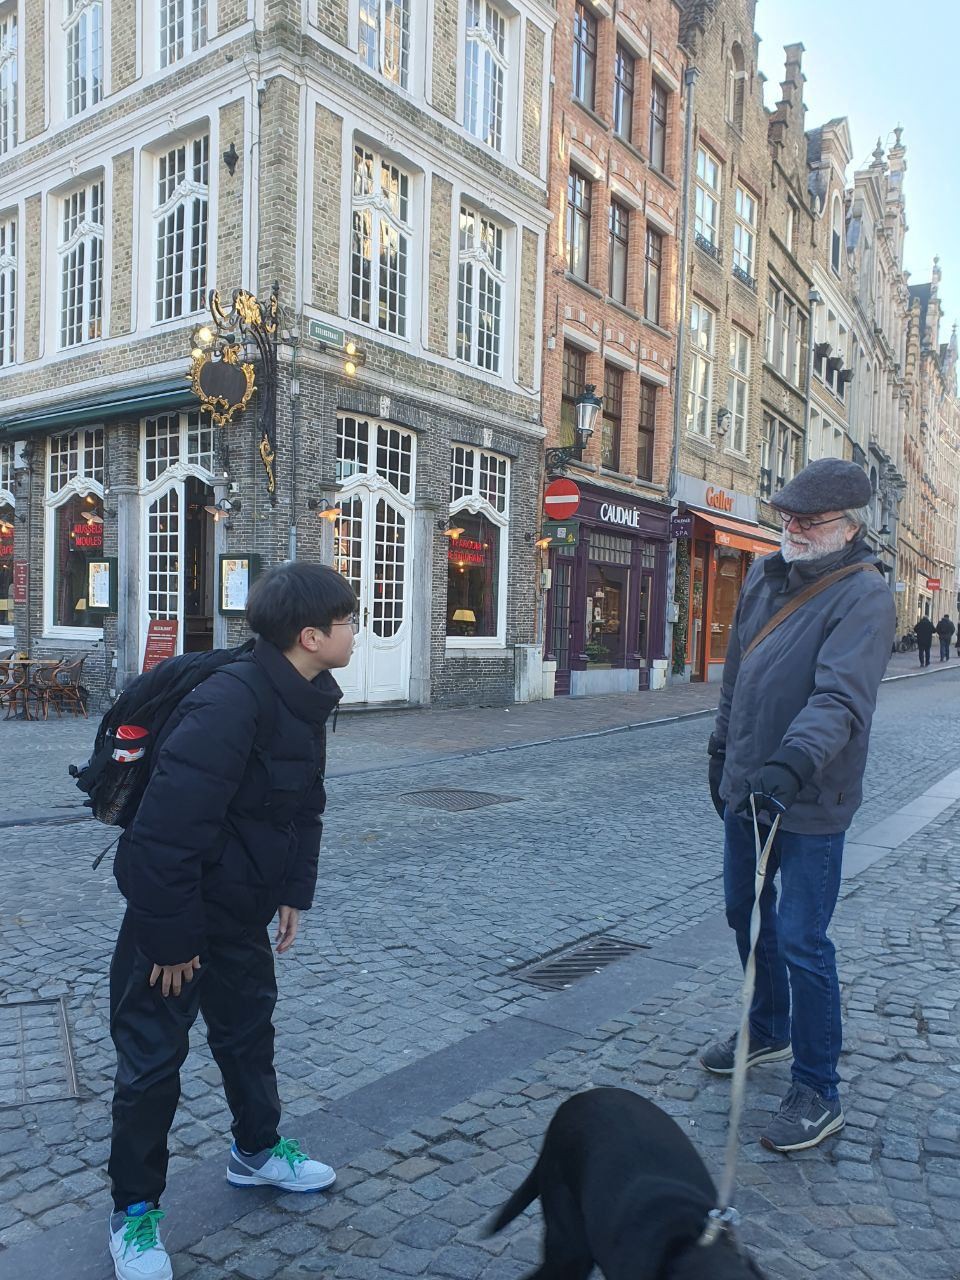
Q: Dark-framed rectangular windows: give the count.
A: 9